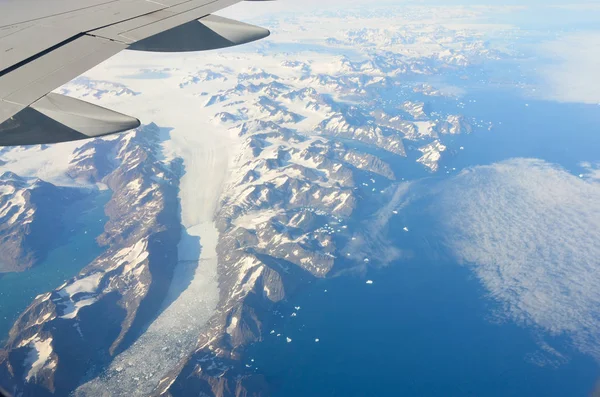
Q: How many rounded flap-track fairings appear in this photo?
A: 2